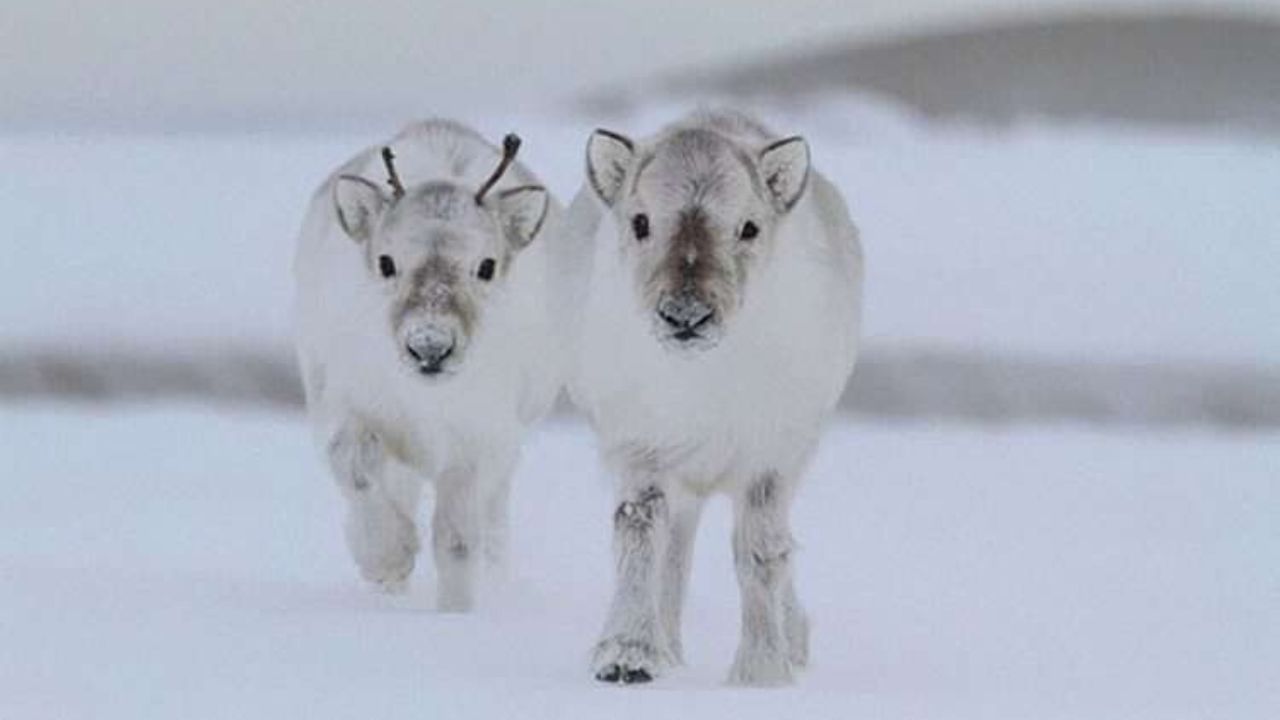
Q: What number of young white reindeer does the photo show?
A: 2